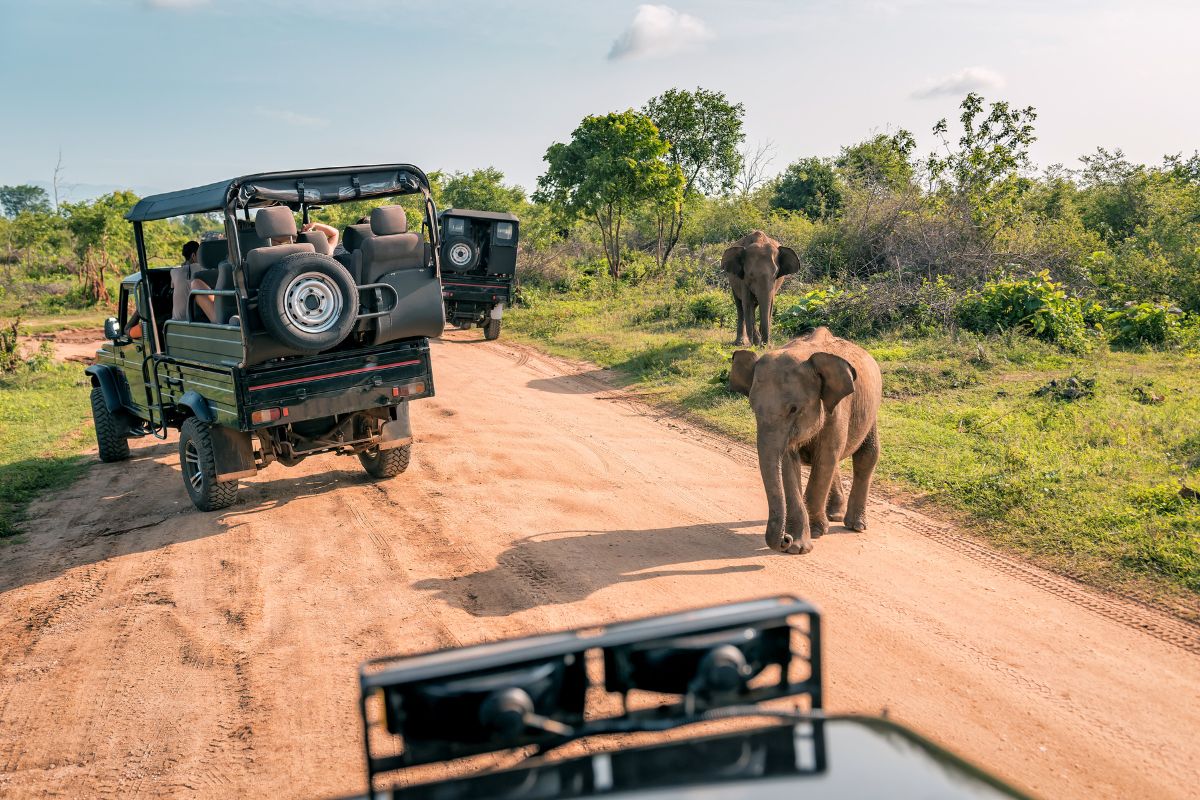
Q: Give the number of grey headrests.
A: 2